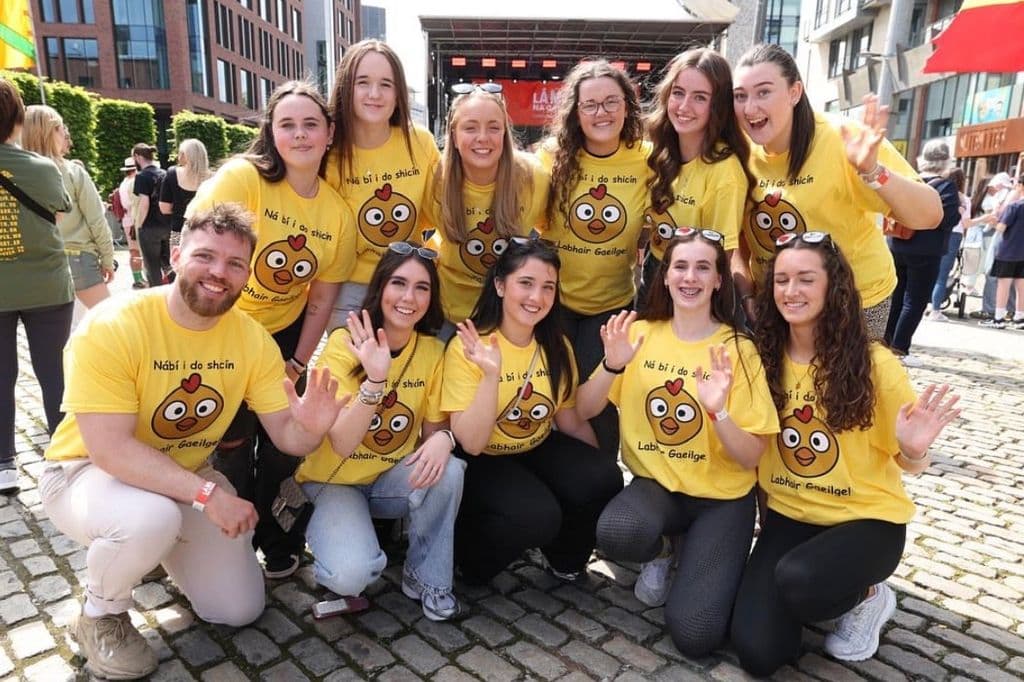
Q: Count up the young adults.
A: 11